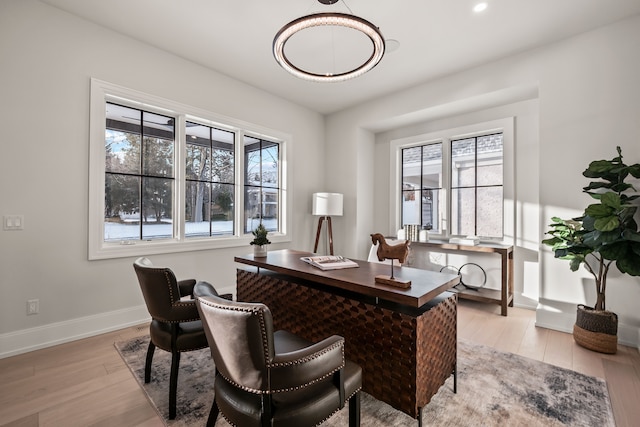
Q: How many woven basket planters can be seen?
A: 1